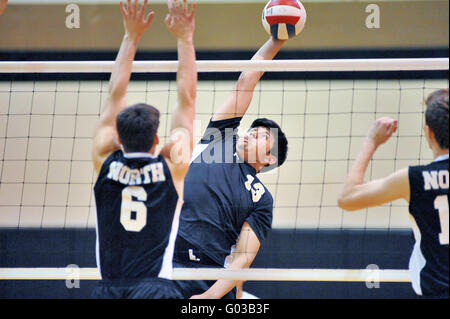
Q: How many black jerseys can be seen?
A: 3